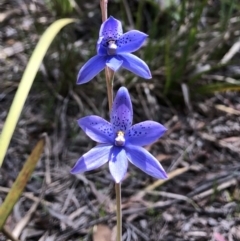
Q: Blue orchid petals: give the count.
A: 12